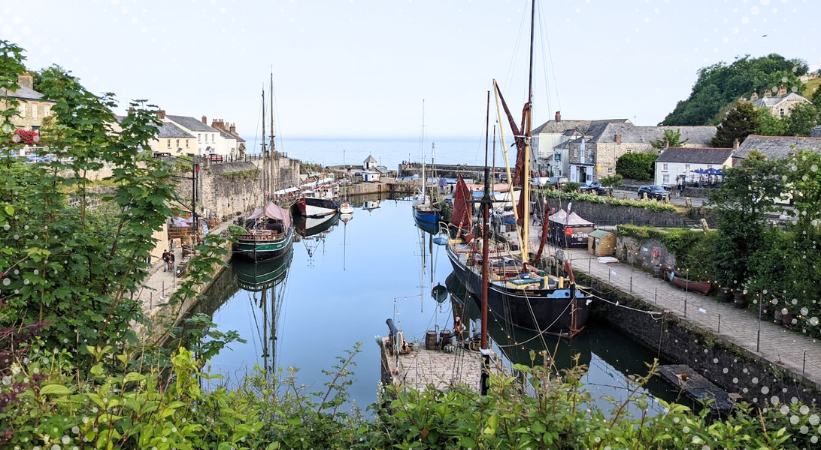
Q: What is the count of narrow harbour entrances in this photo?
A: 1